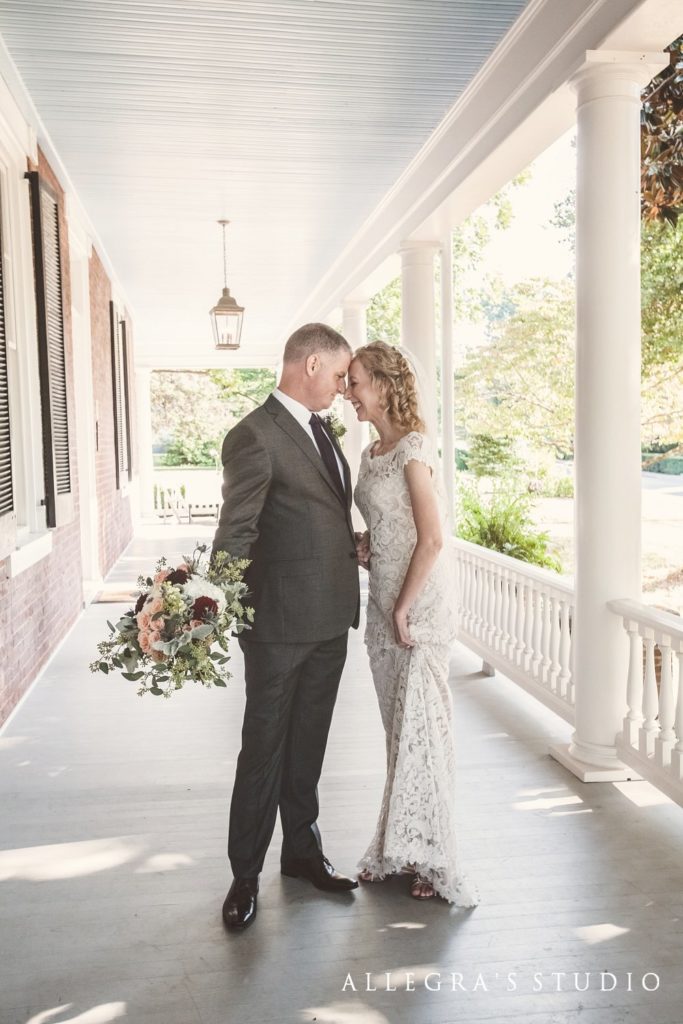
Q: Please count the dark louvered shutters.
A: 4